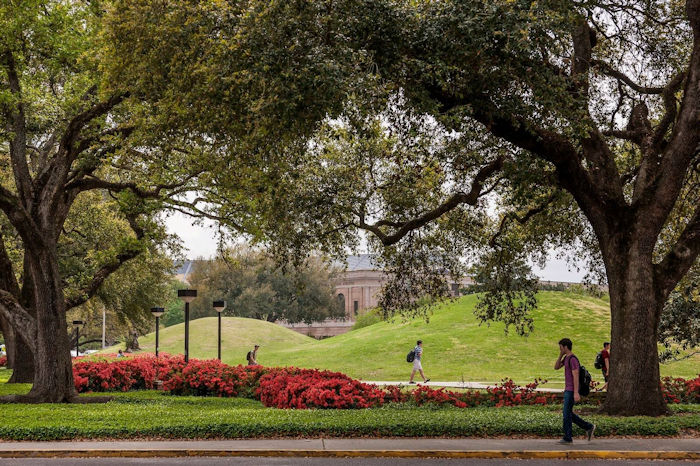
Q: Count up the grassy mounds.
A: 2